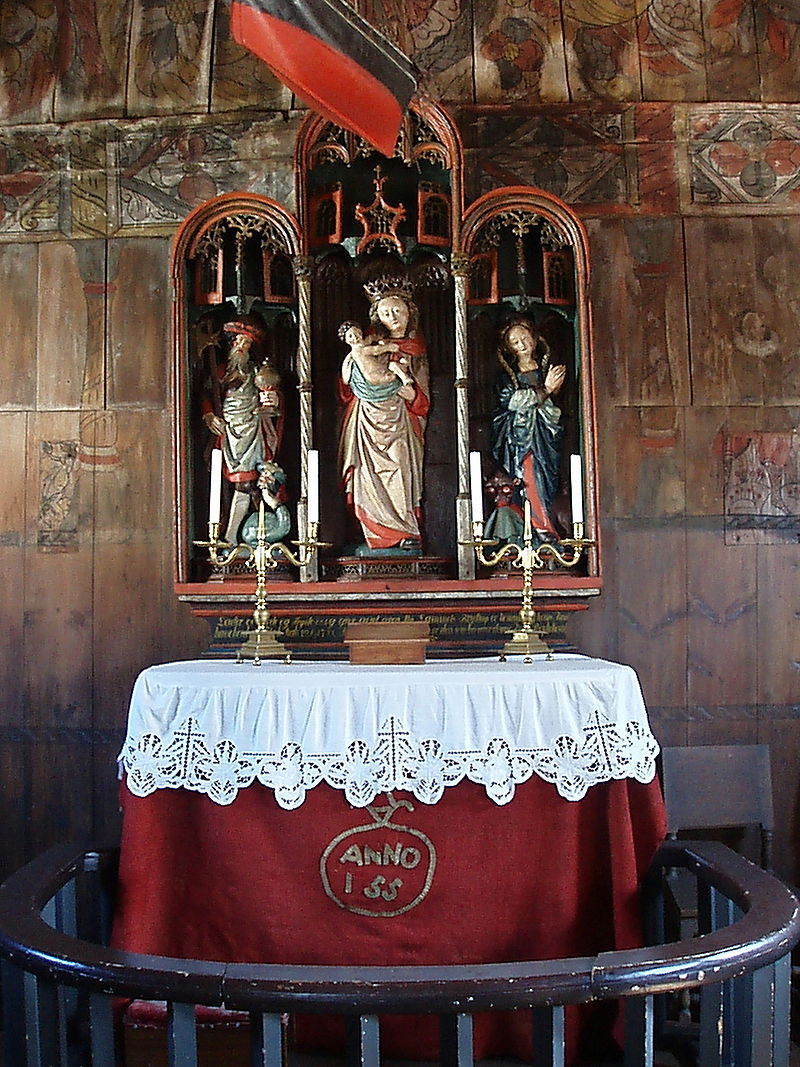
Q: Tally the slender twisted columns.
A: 2